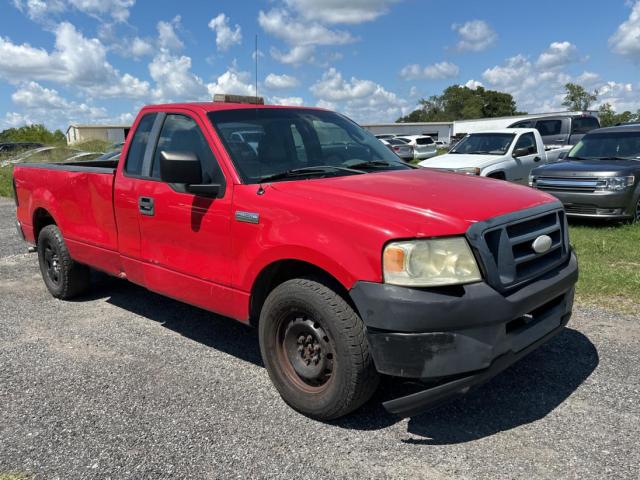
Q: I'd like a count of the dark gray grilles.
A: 1